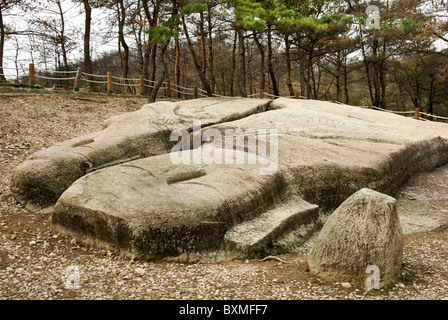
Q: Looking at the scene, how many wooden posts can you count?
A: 11